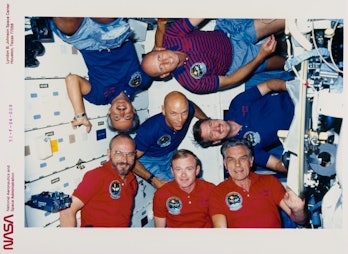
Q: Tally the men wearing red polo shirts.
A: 3